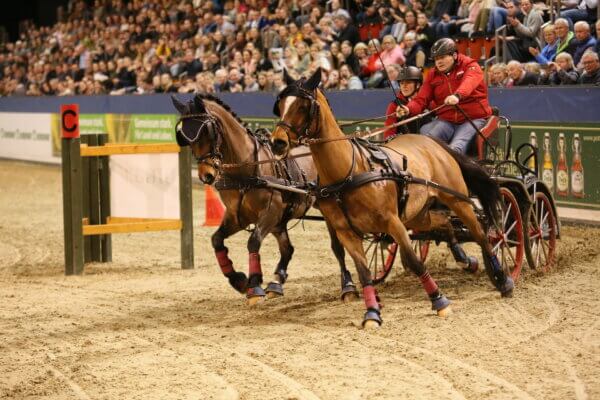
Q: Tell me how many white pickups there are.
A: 0